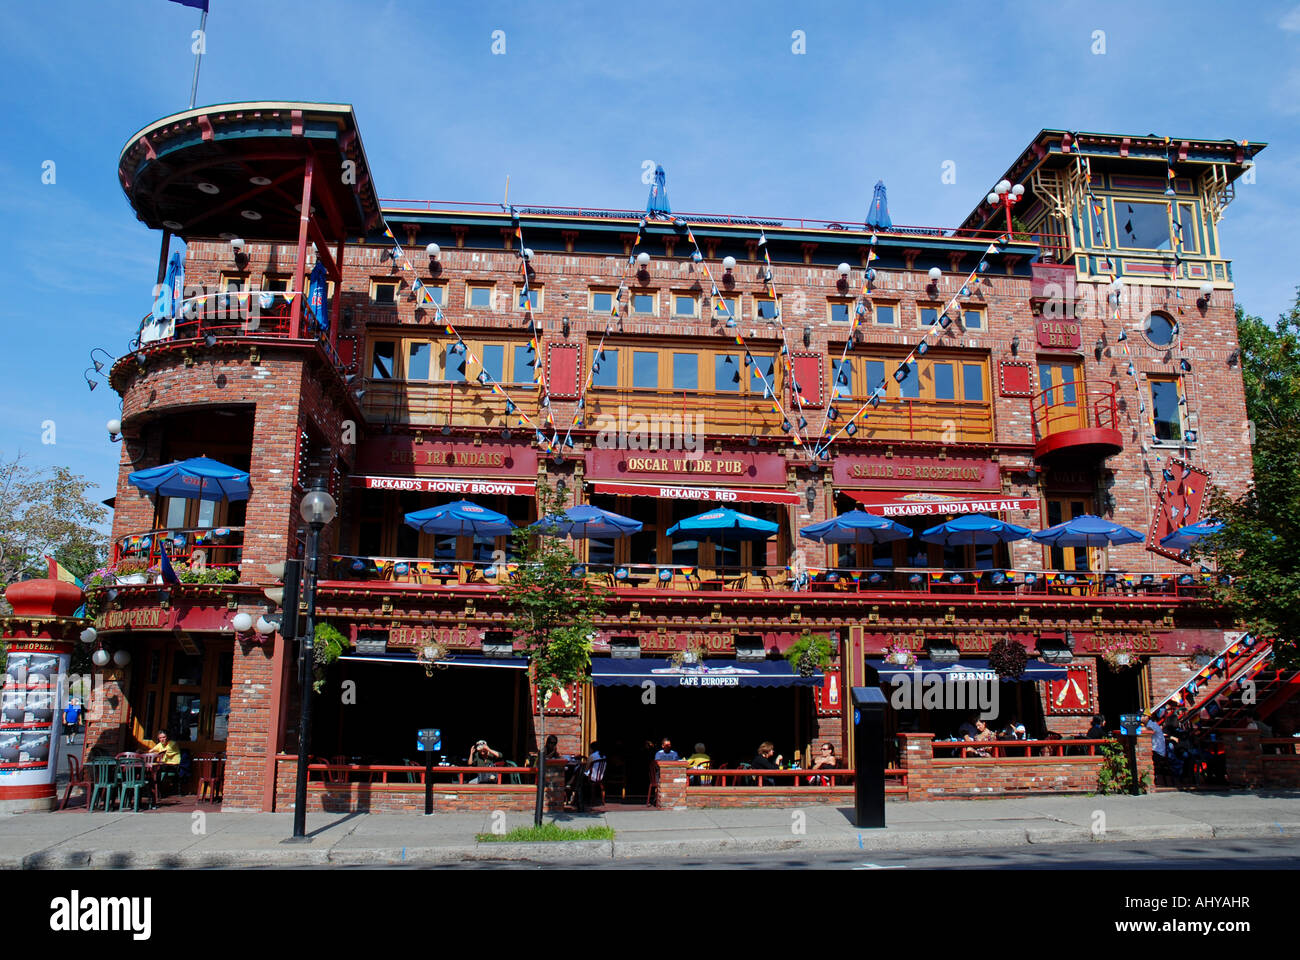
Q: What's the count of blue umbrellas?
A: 12